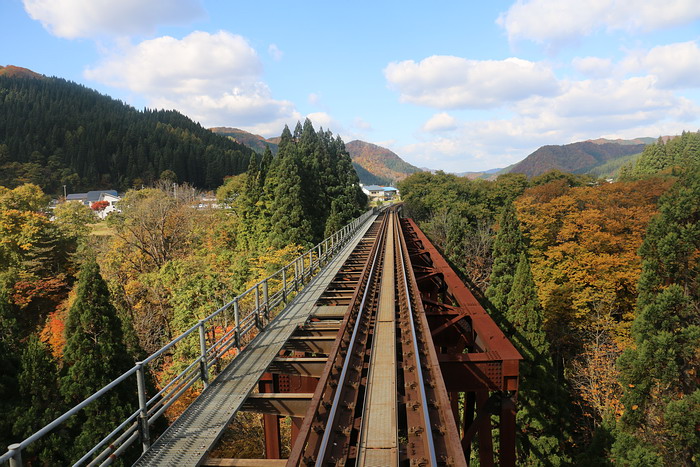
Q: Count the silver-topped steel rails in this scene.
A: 2